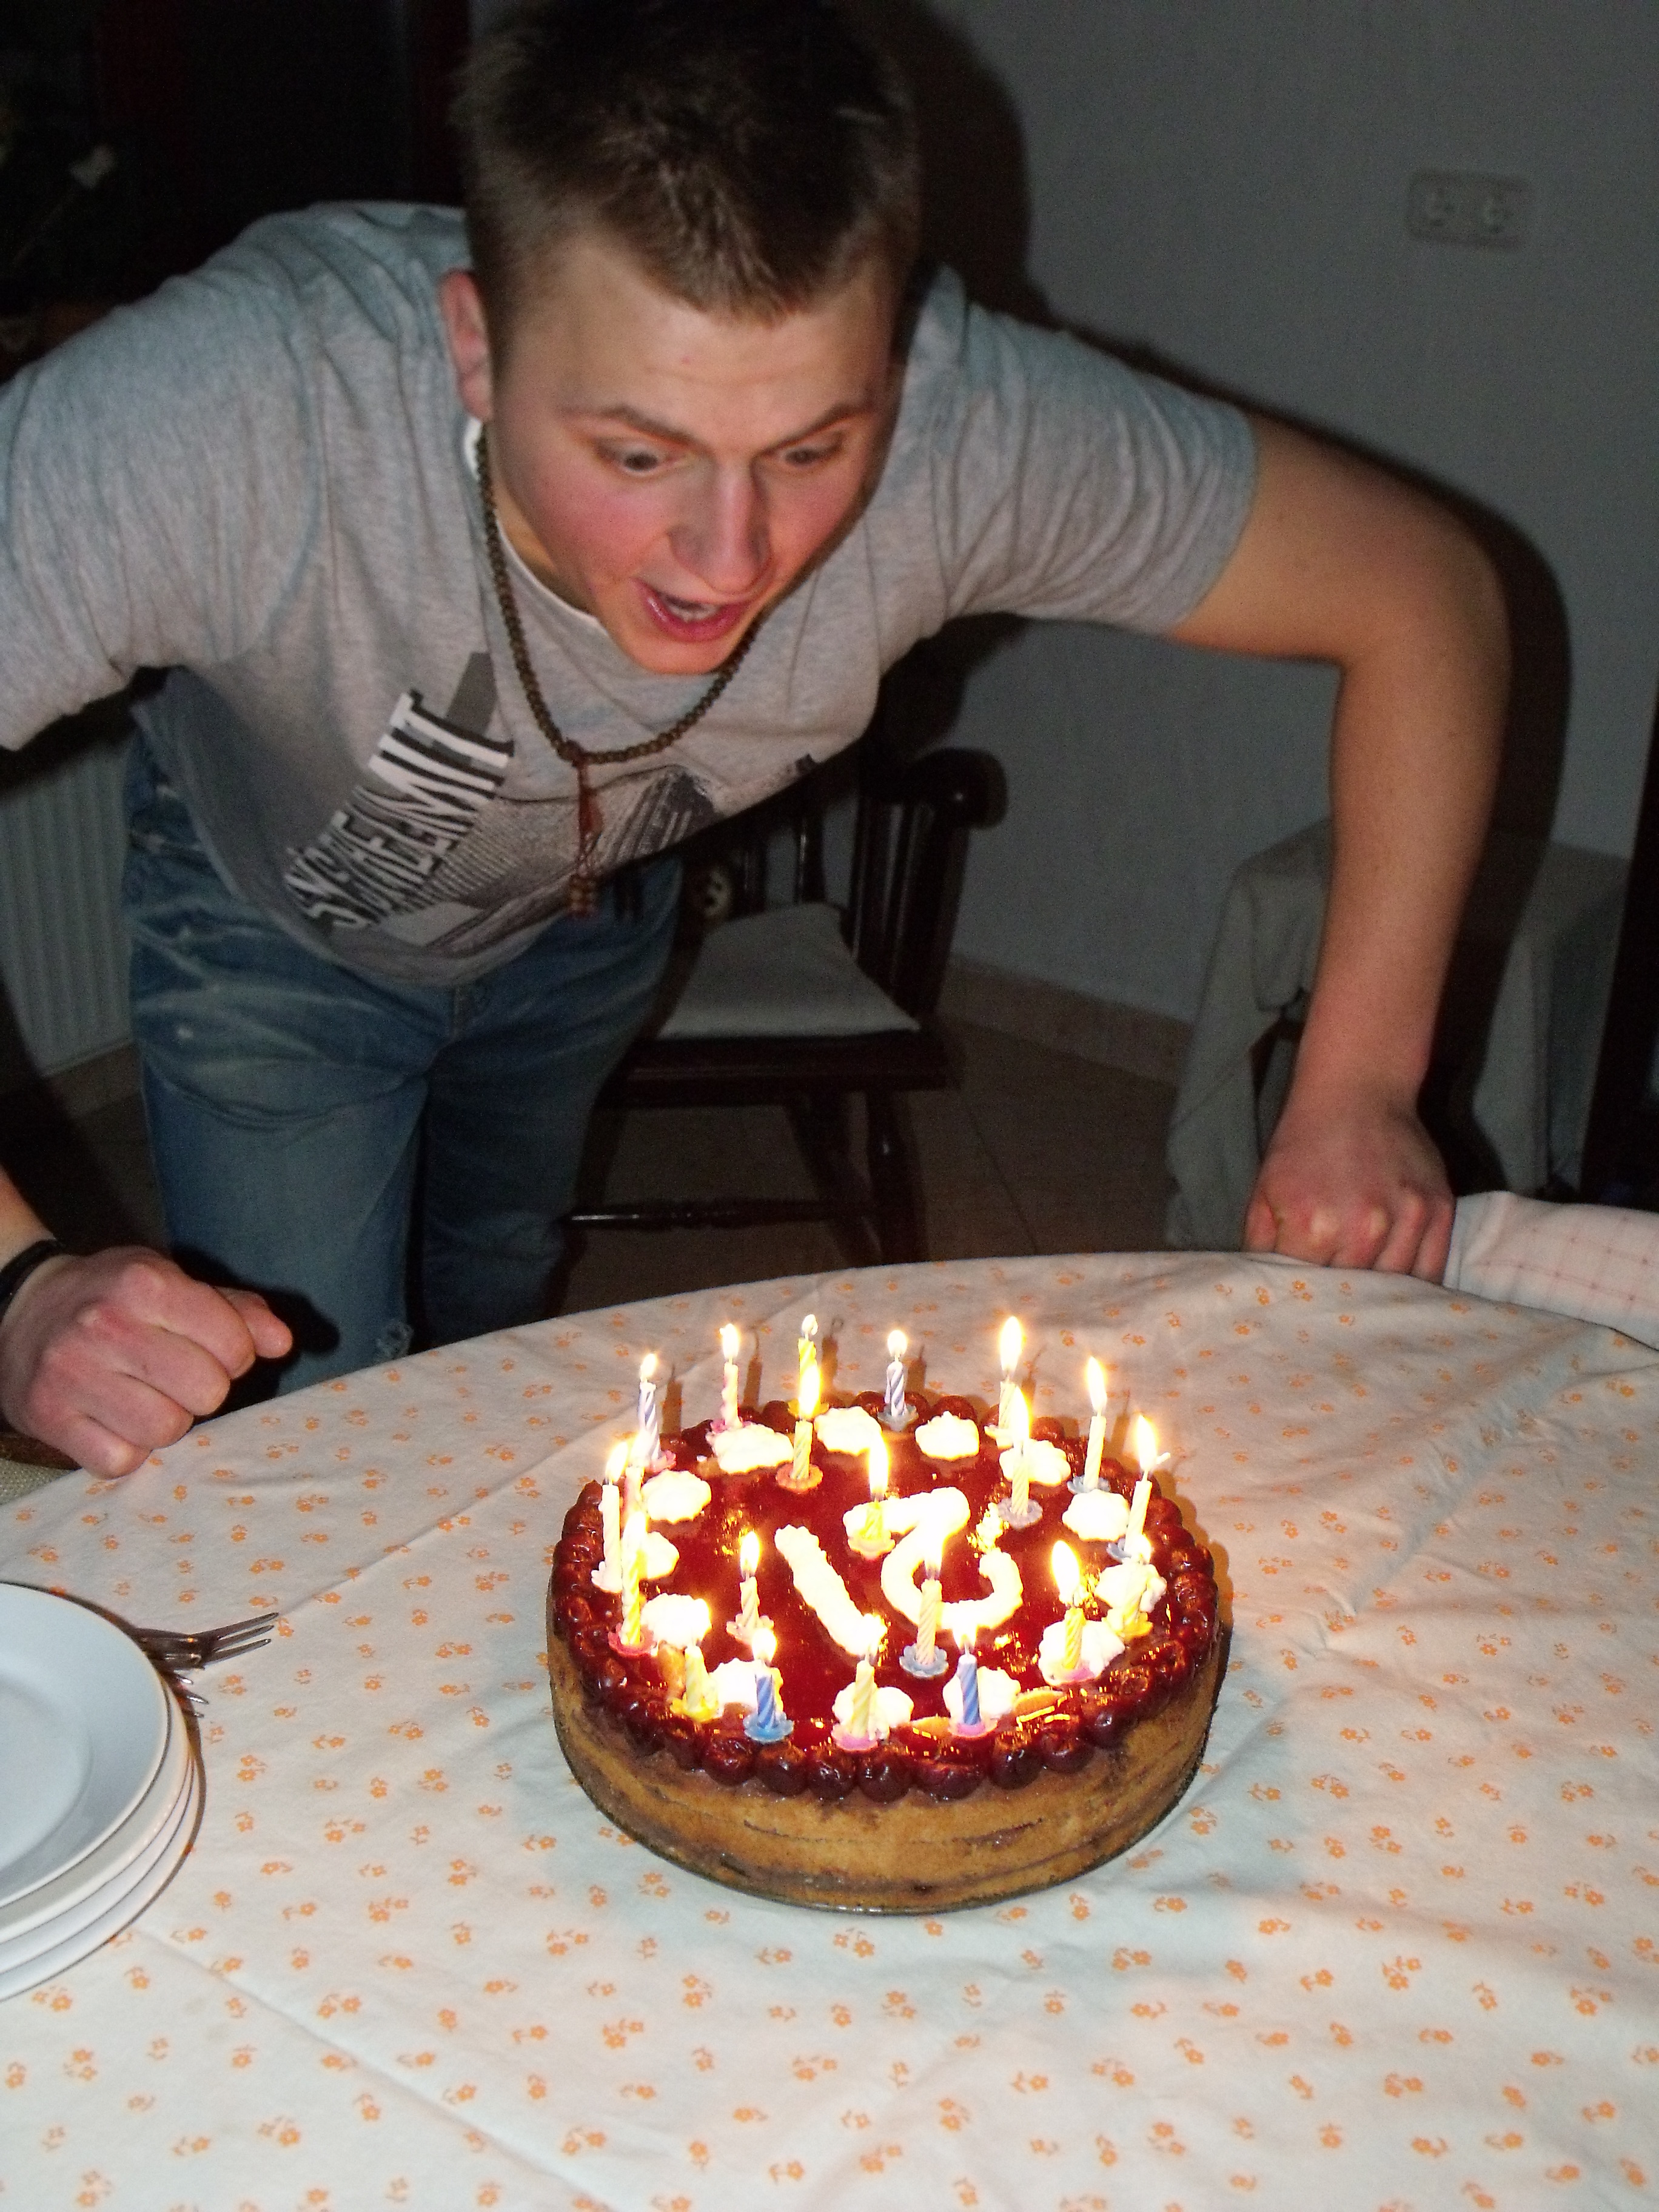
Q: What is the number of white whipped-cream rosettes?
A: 13